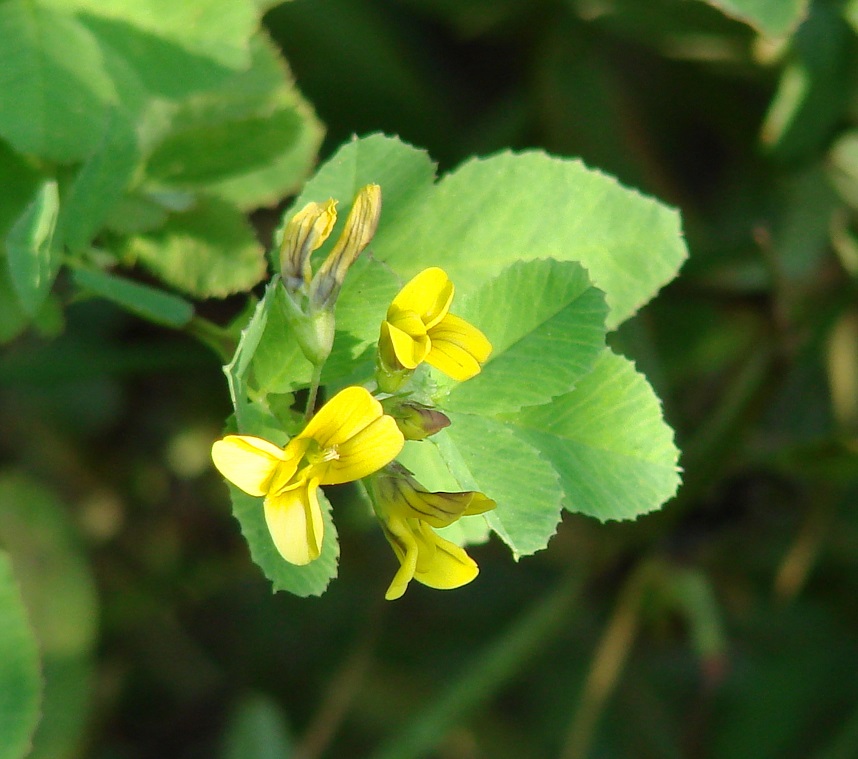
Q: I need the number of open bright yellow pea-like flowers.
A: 3